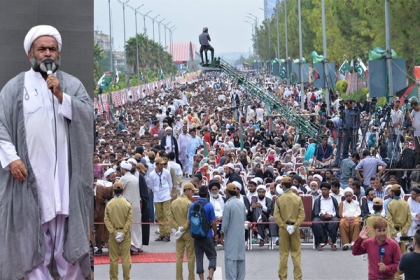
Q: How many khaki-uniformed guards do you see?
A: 5